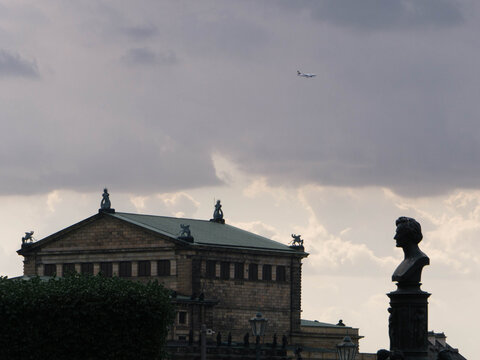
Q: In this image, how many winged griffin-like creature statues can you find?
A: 3